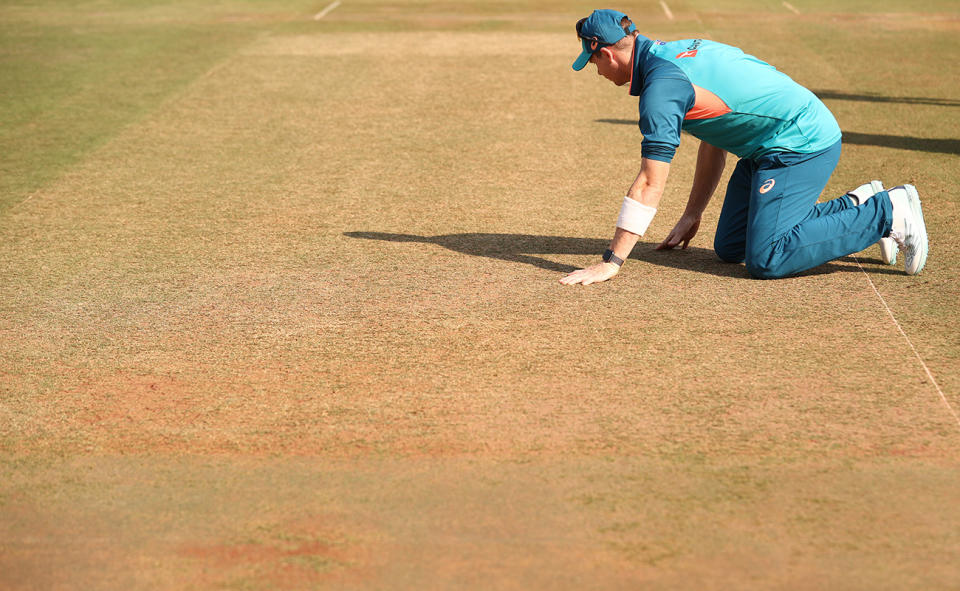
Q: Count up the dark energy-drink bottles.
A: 0